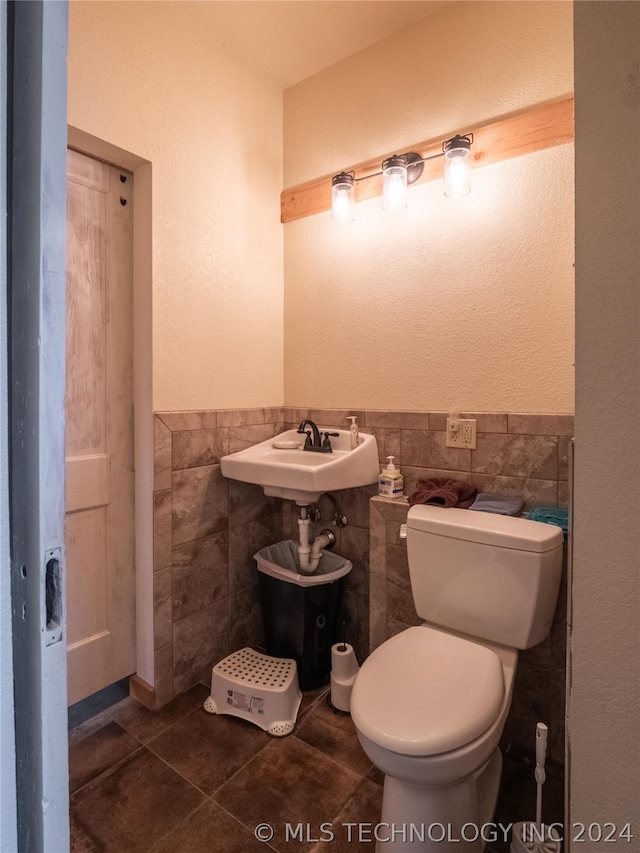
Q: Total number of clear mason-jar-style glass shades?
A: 3